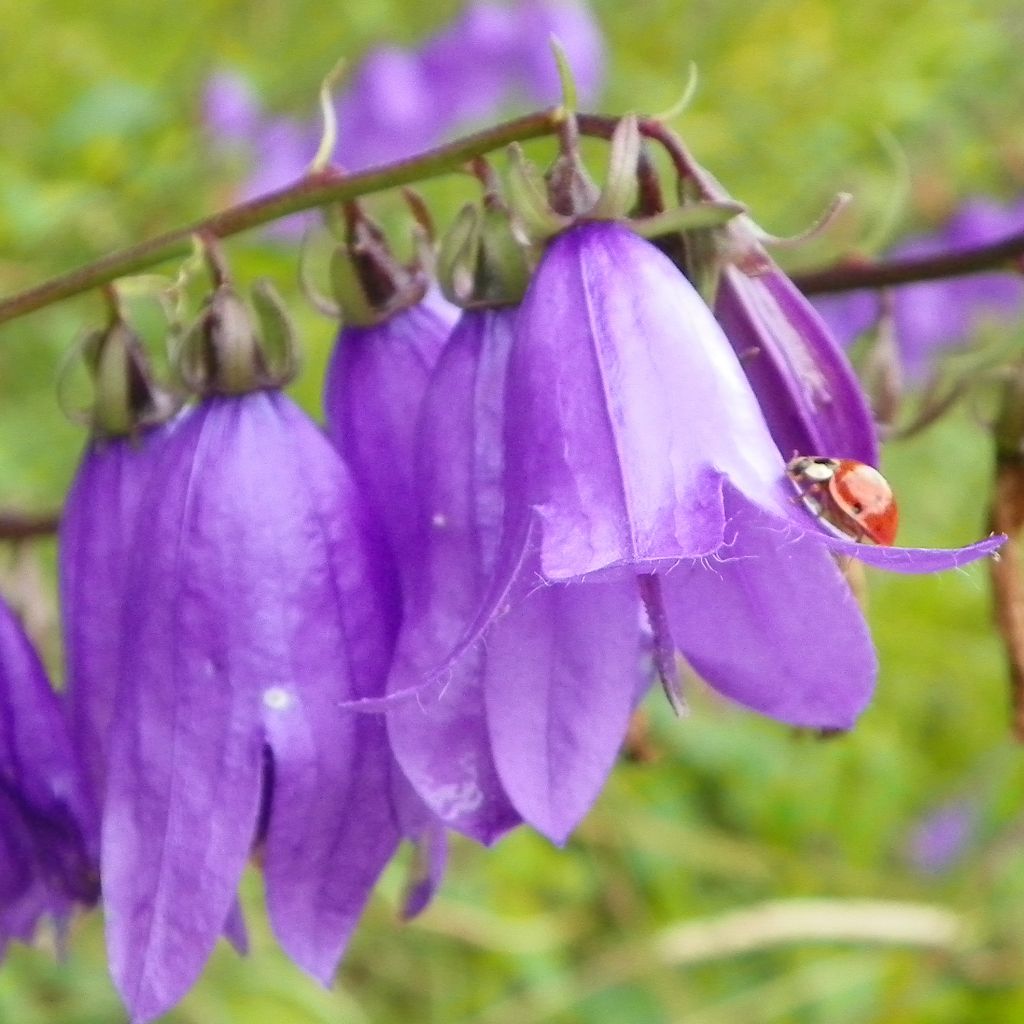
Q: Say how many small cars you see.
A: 0